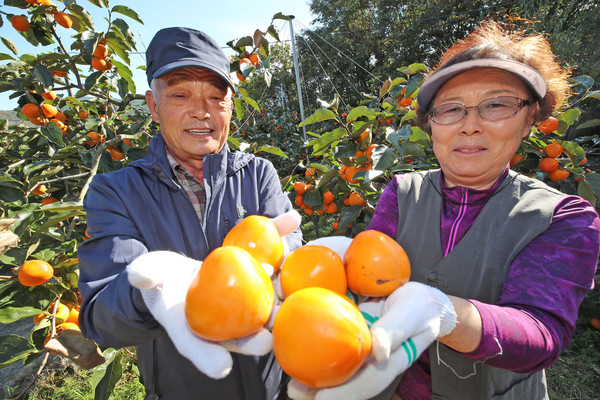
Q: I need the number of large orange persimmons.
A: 5